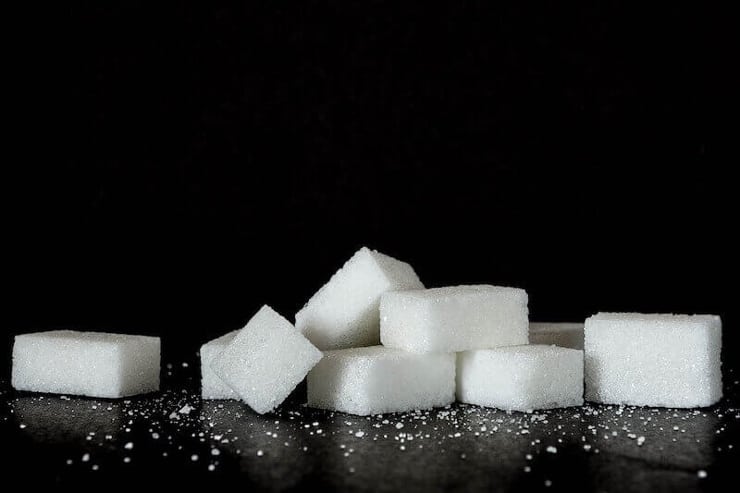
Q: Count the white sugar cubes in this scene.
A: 9